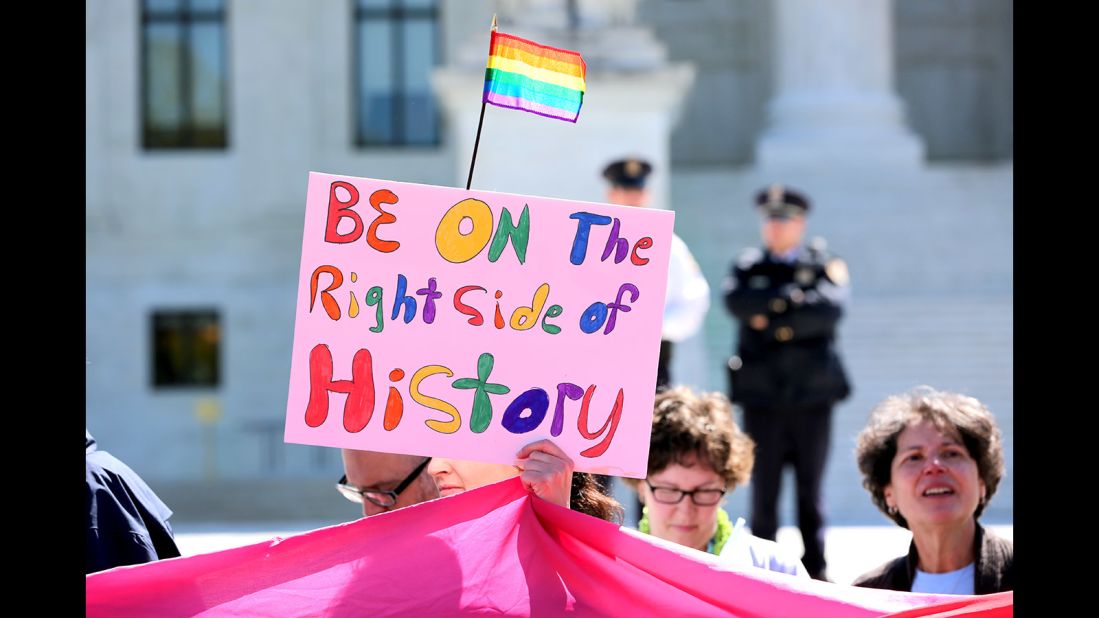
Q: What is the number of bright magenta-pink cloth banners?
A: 1